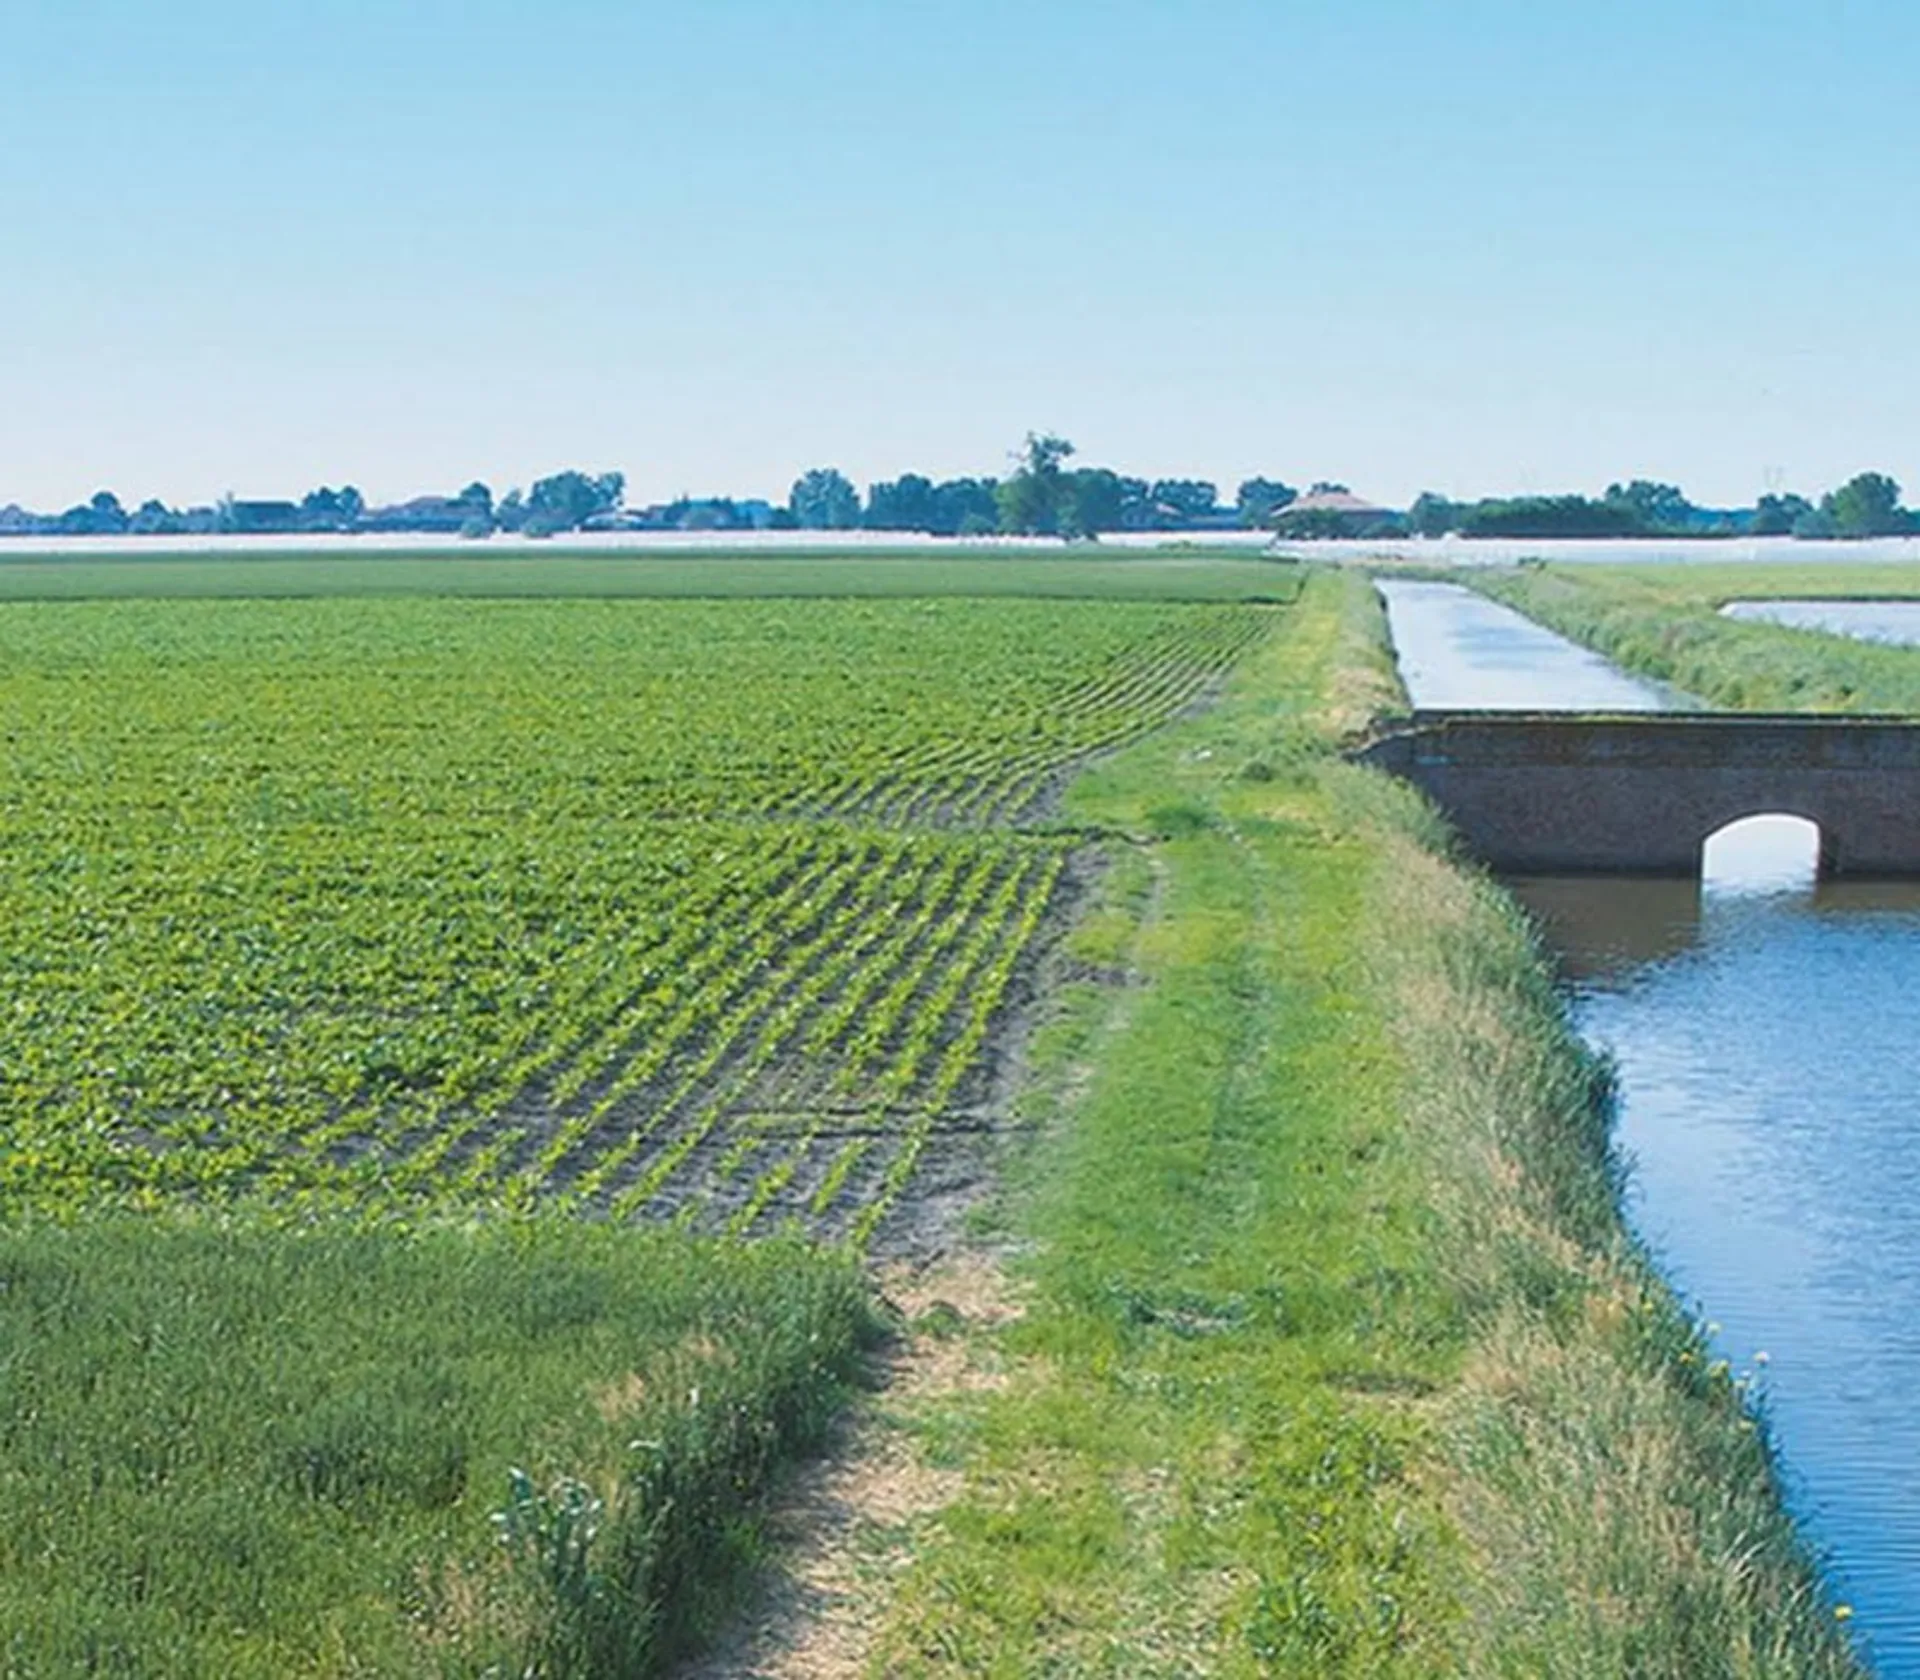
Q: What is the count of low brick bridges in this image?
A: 1